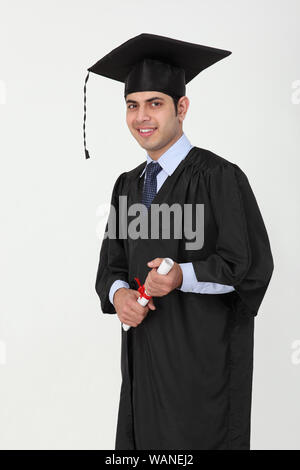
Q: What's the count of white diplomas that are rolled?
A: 1